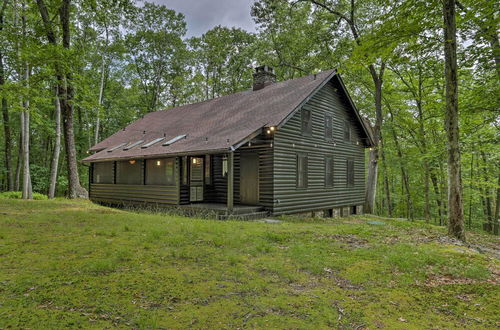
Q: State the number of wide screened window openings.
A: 3